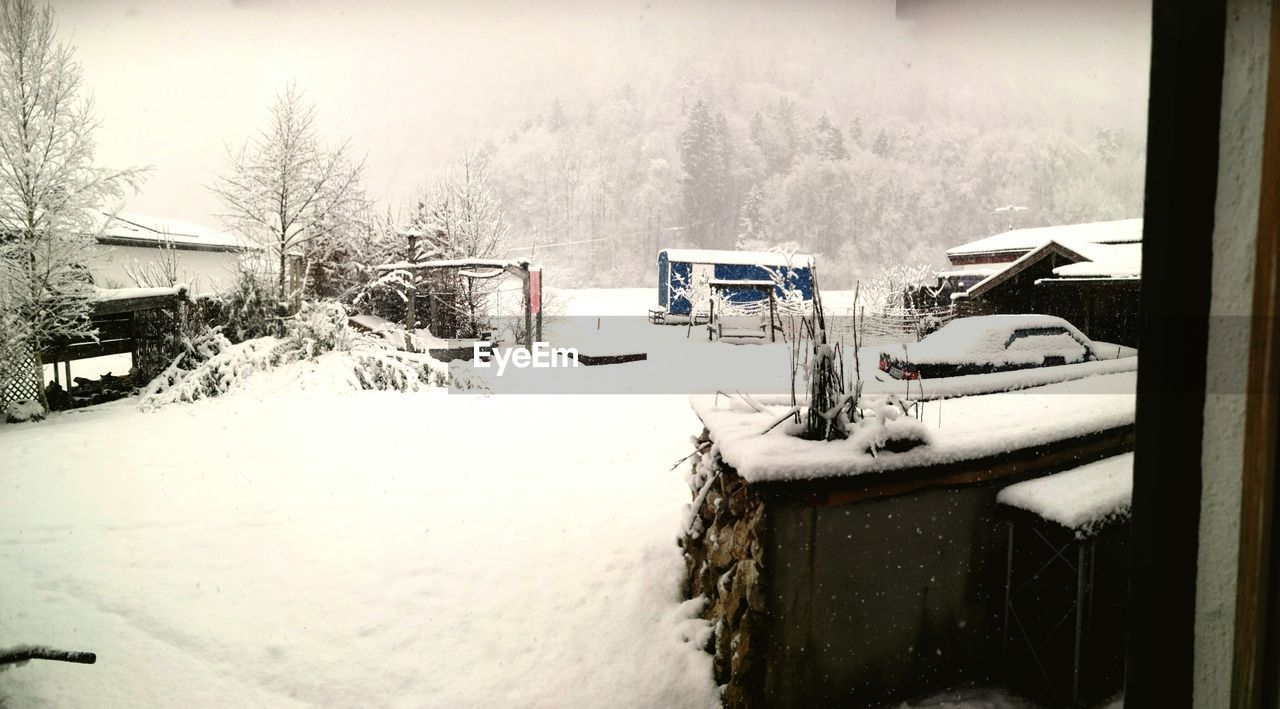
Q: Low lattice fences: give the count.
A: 1